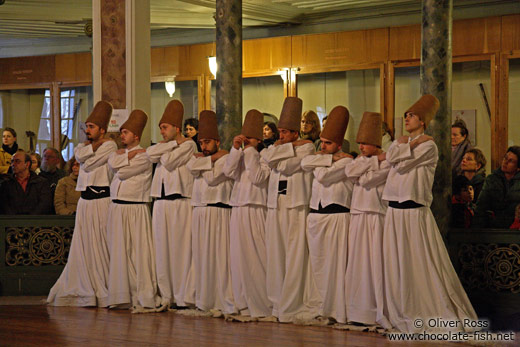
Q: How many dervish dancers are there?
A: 9